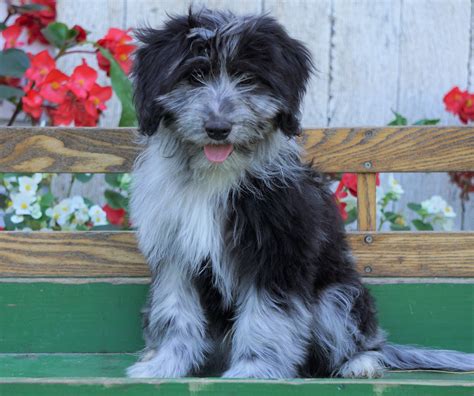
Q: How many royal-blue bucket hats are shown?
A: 0